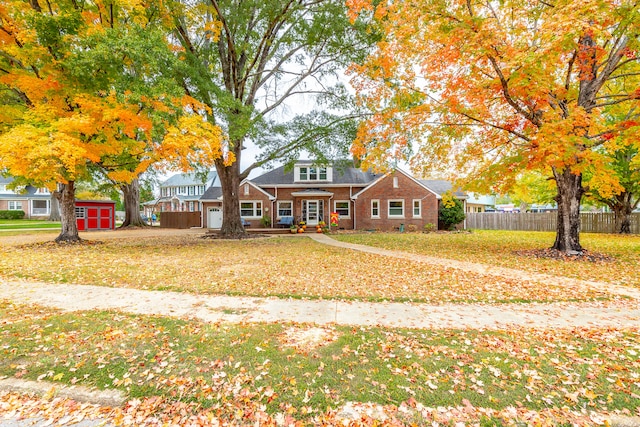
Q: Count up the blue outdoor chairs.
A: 2